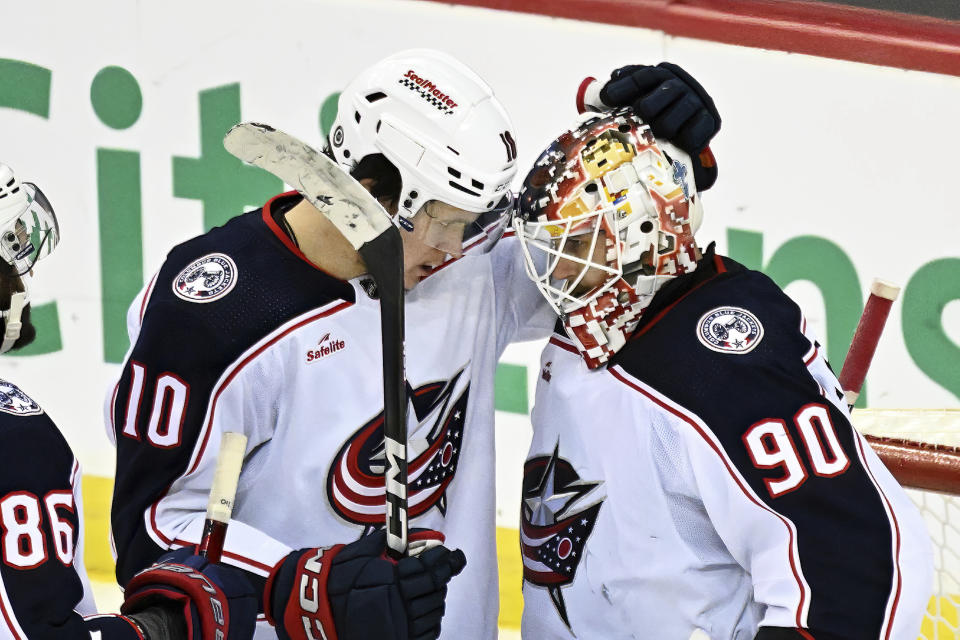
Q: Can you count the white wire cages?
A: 1